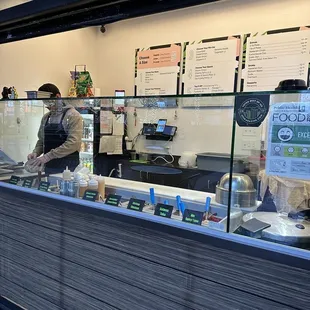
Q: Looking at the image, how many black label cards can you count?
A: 8